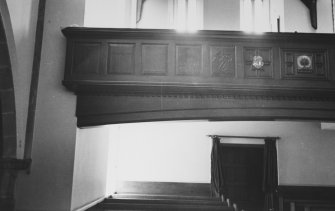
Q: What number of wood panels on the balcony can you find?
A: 7